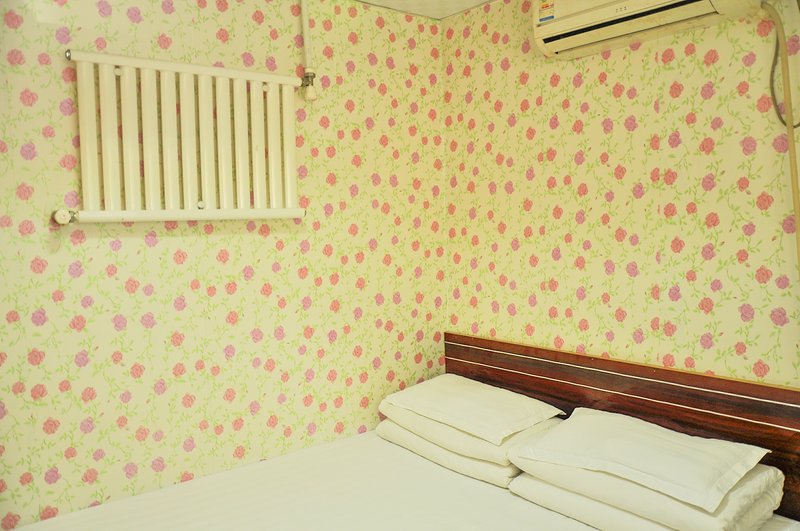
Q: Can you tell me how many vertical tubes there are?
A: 12